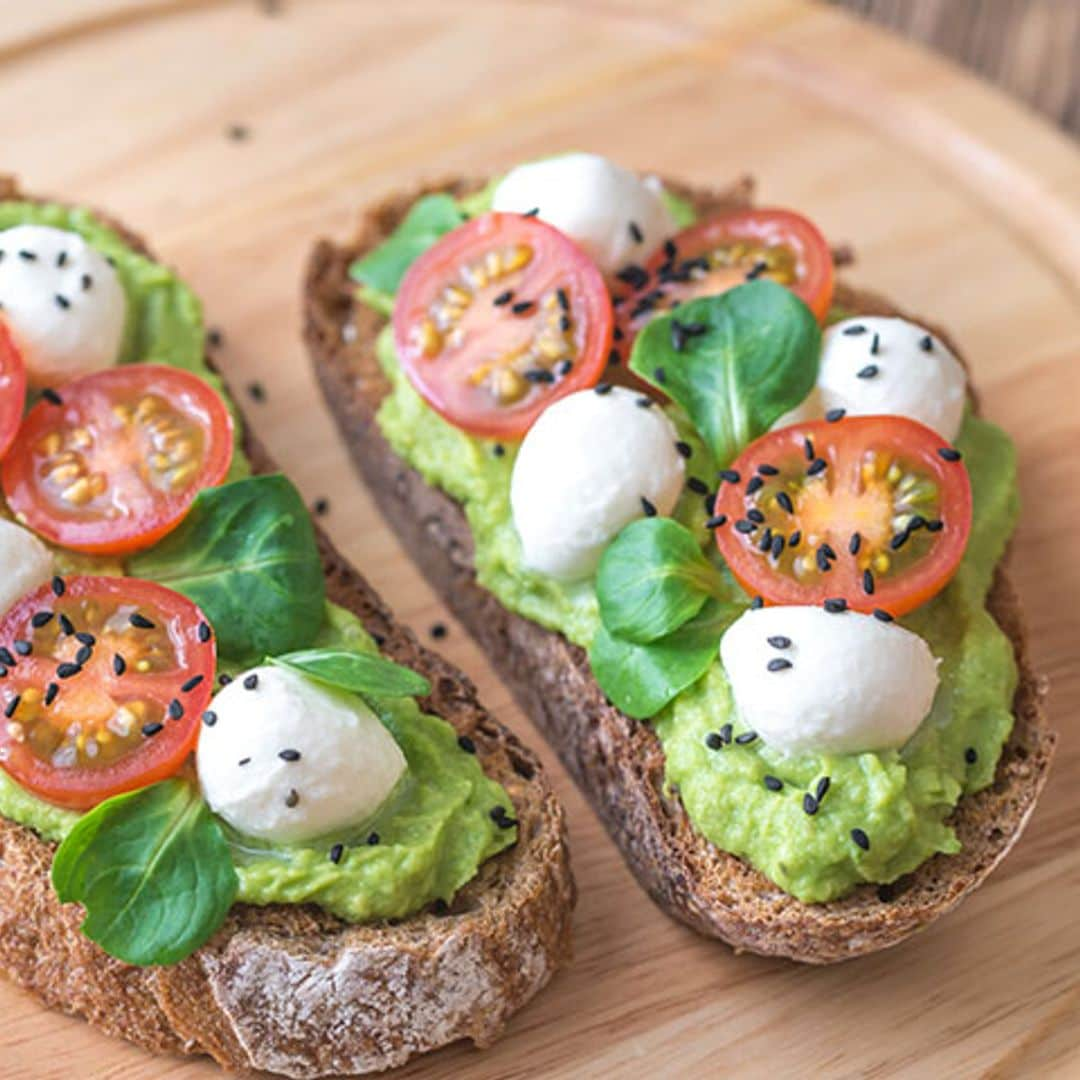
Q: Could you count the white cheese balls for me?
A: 7